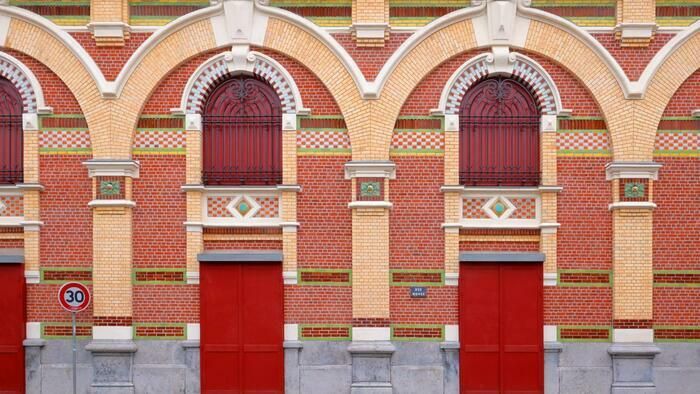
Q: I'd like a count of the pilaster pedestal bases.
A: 3